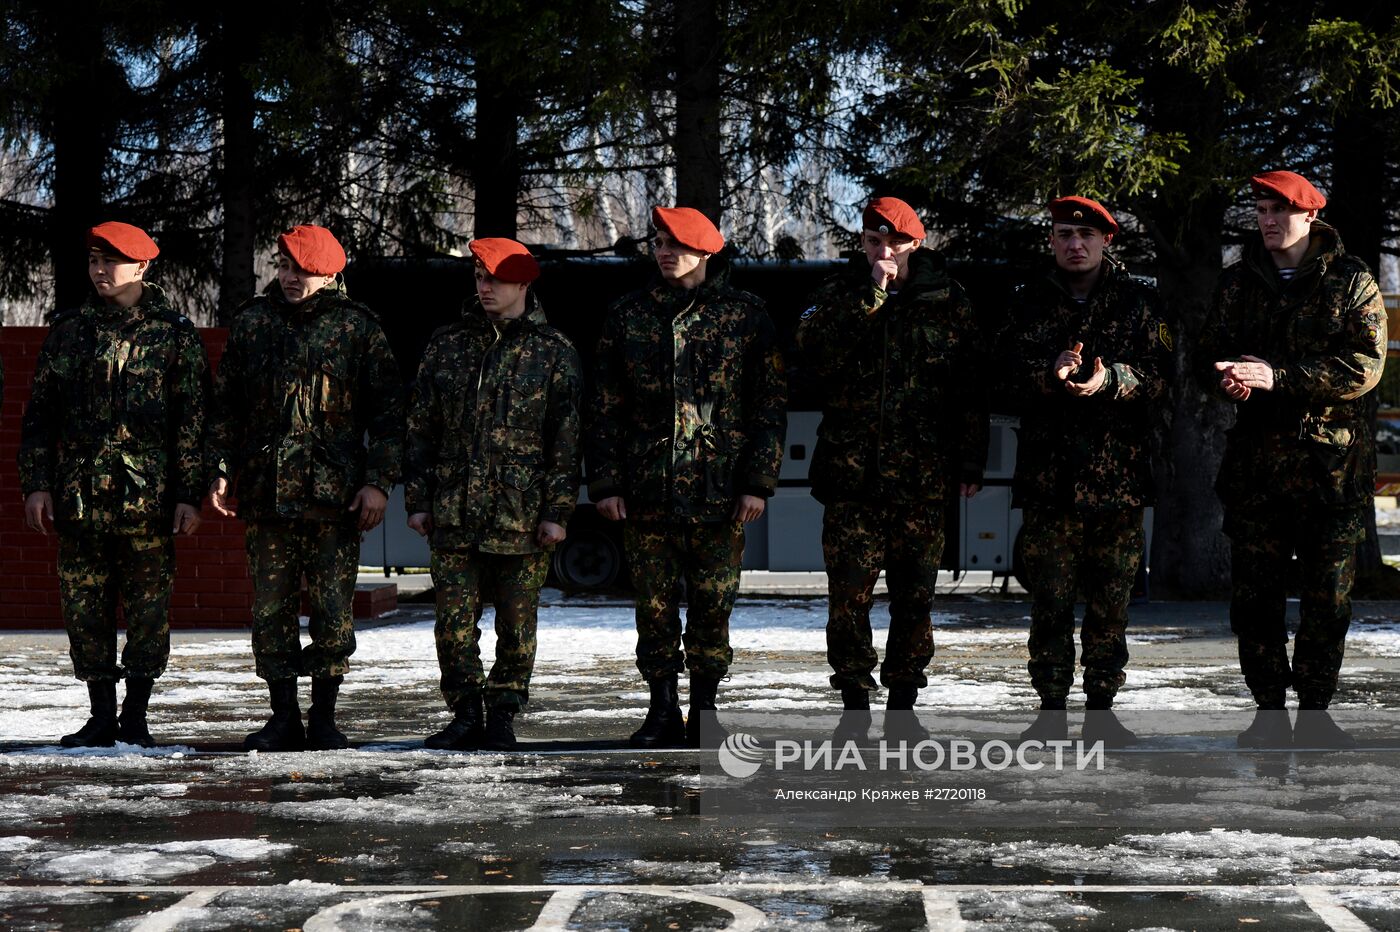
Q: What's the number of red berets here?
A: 7